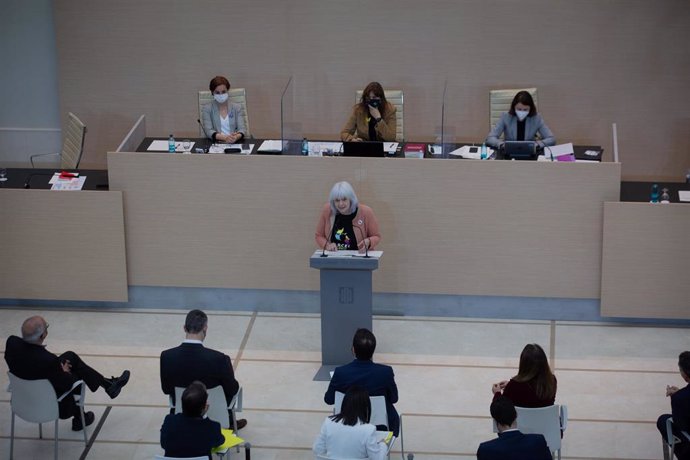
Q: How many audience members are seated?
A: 8